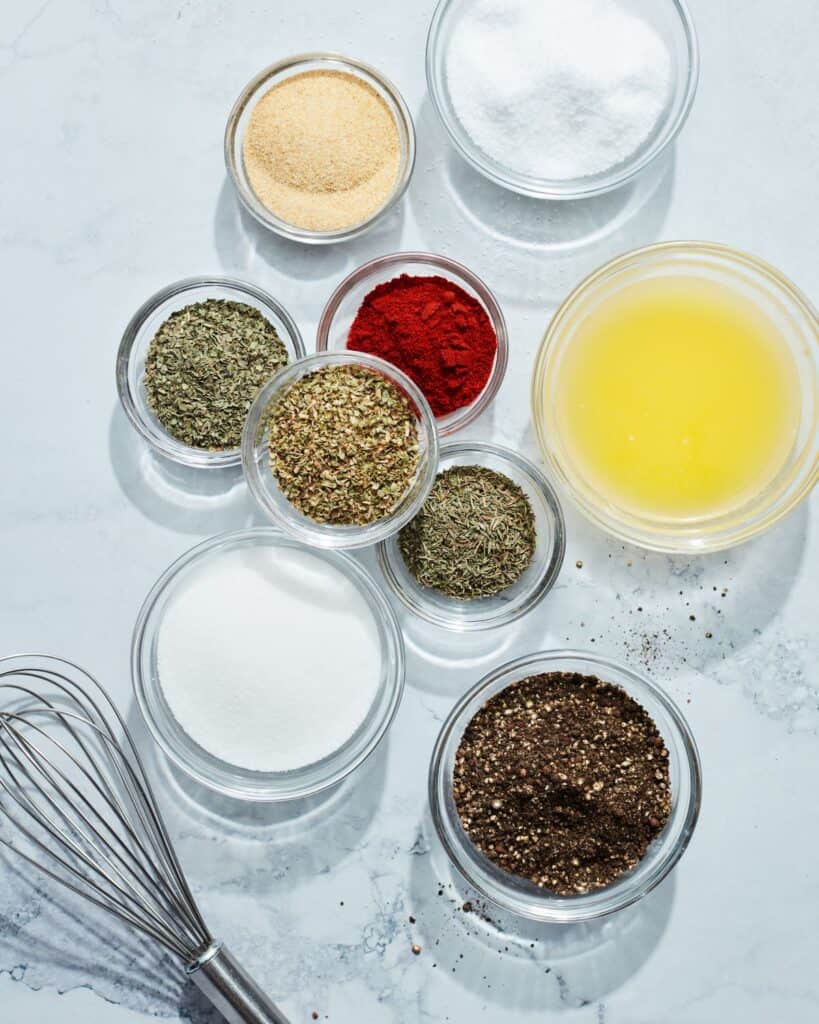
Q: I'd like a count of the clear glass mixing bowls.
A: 9